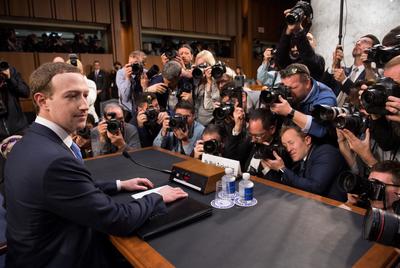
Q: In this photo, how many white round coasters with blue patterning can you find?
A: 3